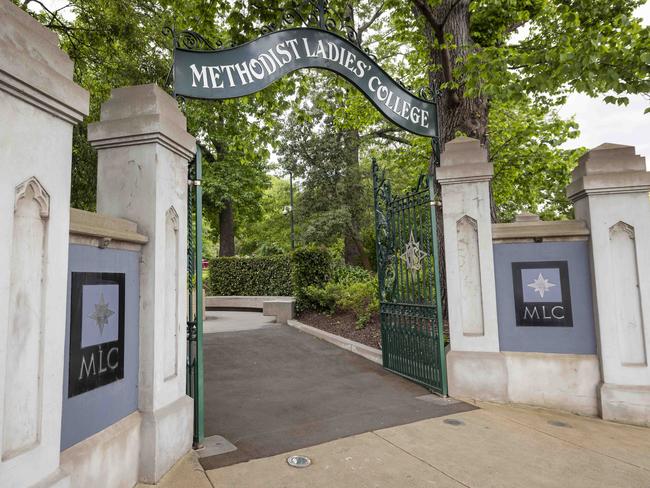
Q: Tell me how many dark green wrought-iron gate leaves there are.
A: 2